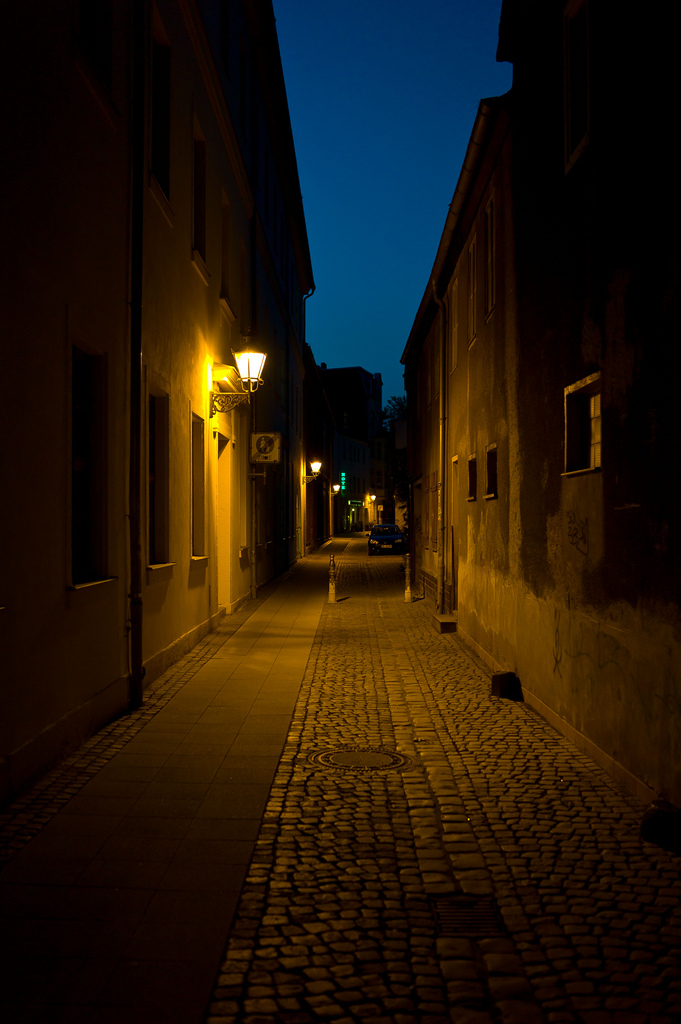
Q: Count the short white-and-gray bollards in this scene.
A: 2